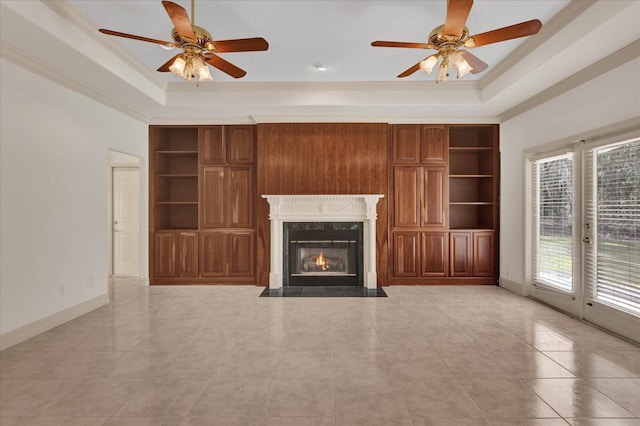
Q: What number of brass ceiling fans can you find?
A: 2